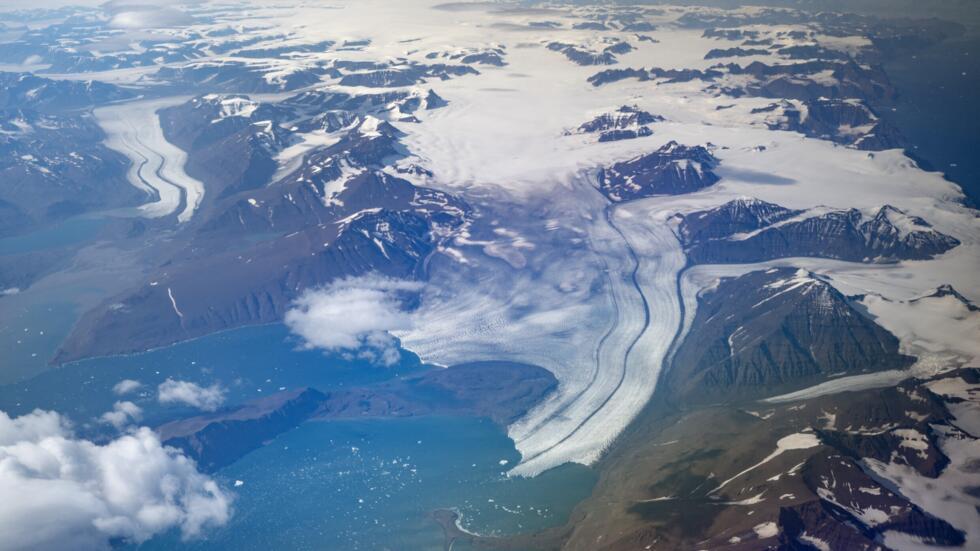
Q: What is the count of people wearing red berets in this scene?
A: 0